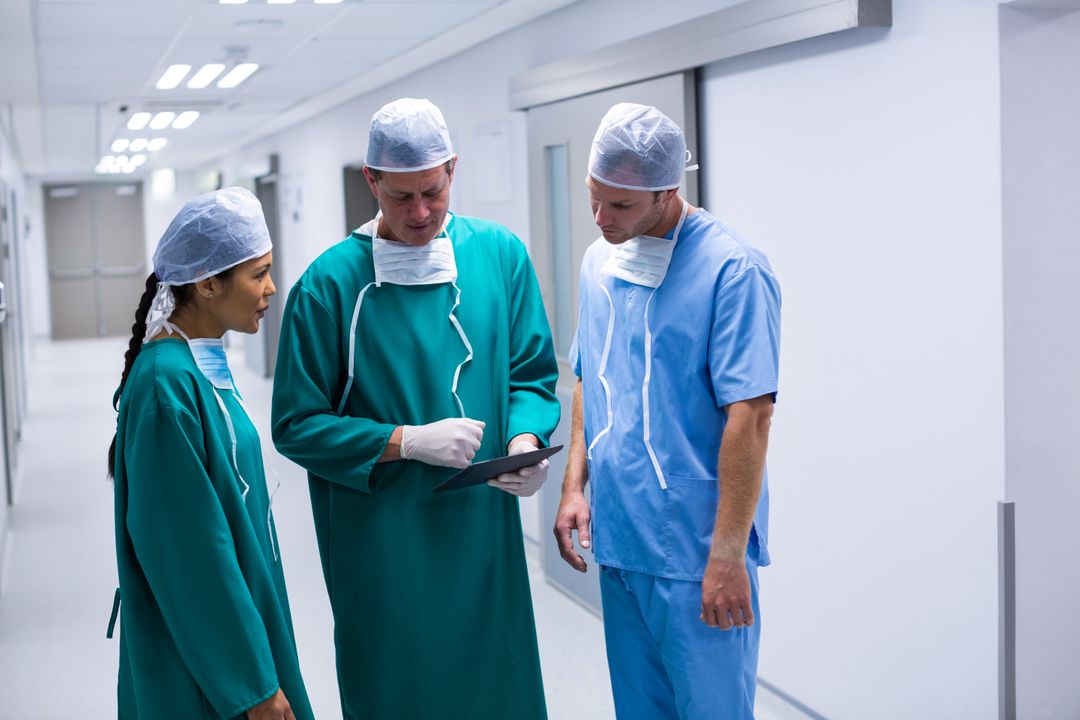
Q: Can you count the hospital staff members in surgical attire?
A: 3